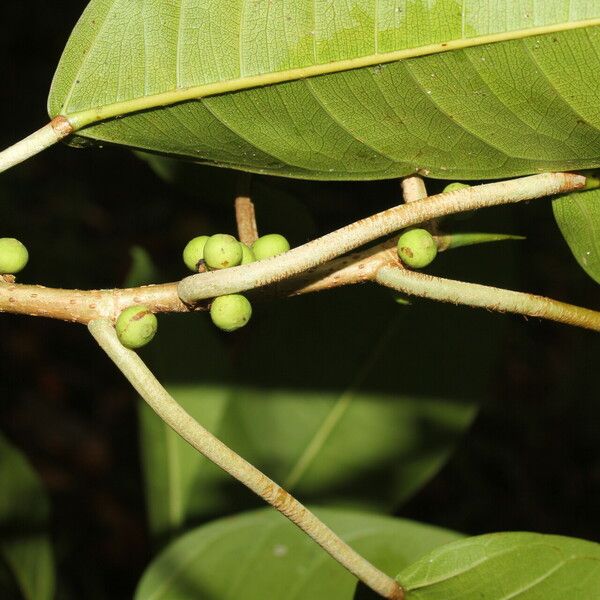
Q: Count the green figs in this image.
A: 9